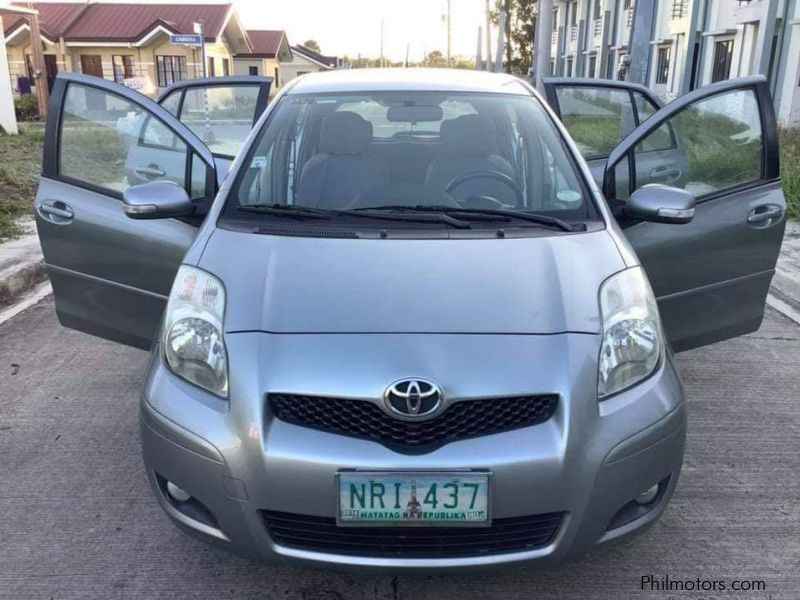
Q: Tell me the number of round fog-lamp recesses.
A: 2